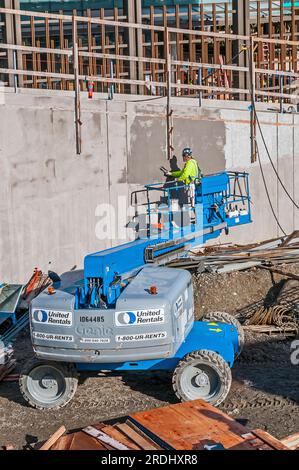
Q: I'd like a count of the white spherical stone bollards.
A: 0